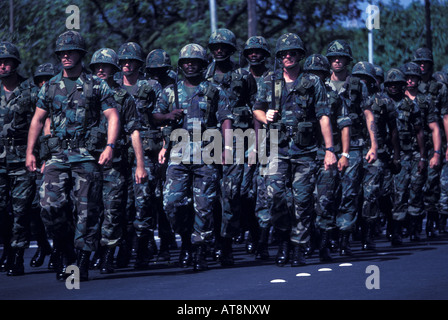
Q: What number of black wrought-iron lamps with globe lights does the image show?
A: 0